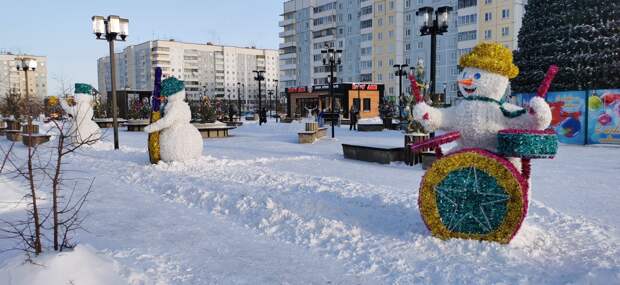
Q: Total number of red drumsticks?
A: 2